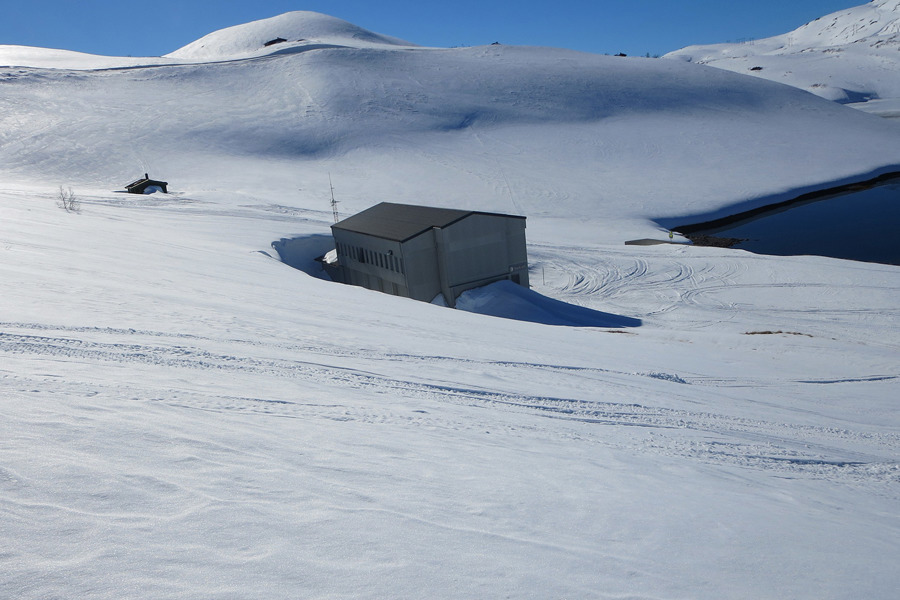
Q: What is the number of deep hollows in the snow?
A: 1